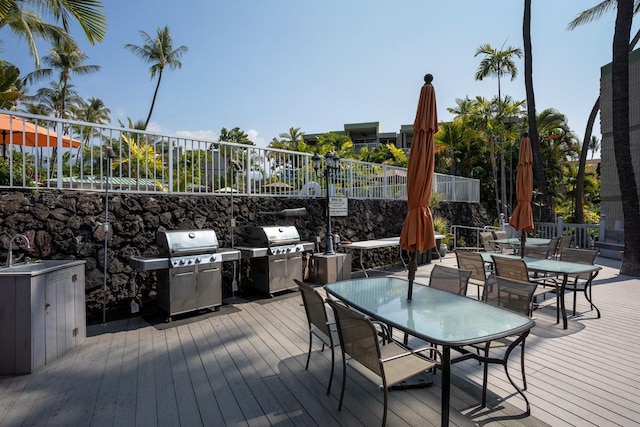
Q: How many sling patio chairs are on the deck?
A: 12